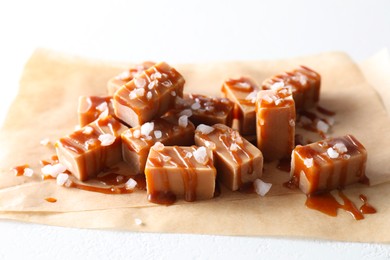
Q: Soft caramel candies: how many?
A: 12